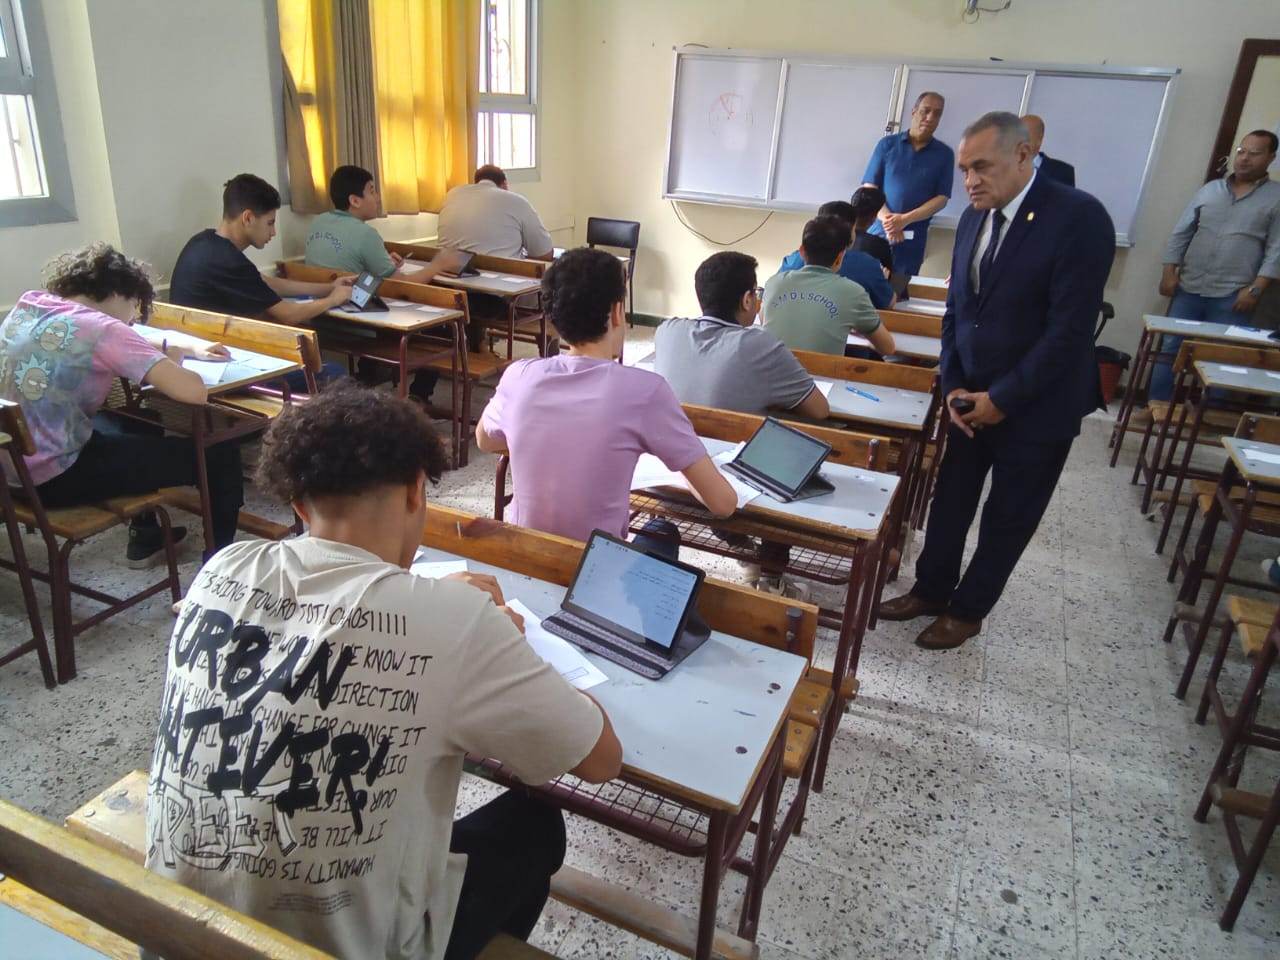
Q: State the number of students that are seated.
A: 10